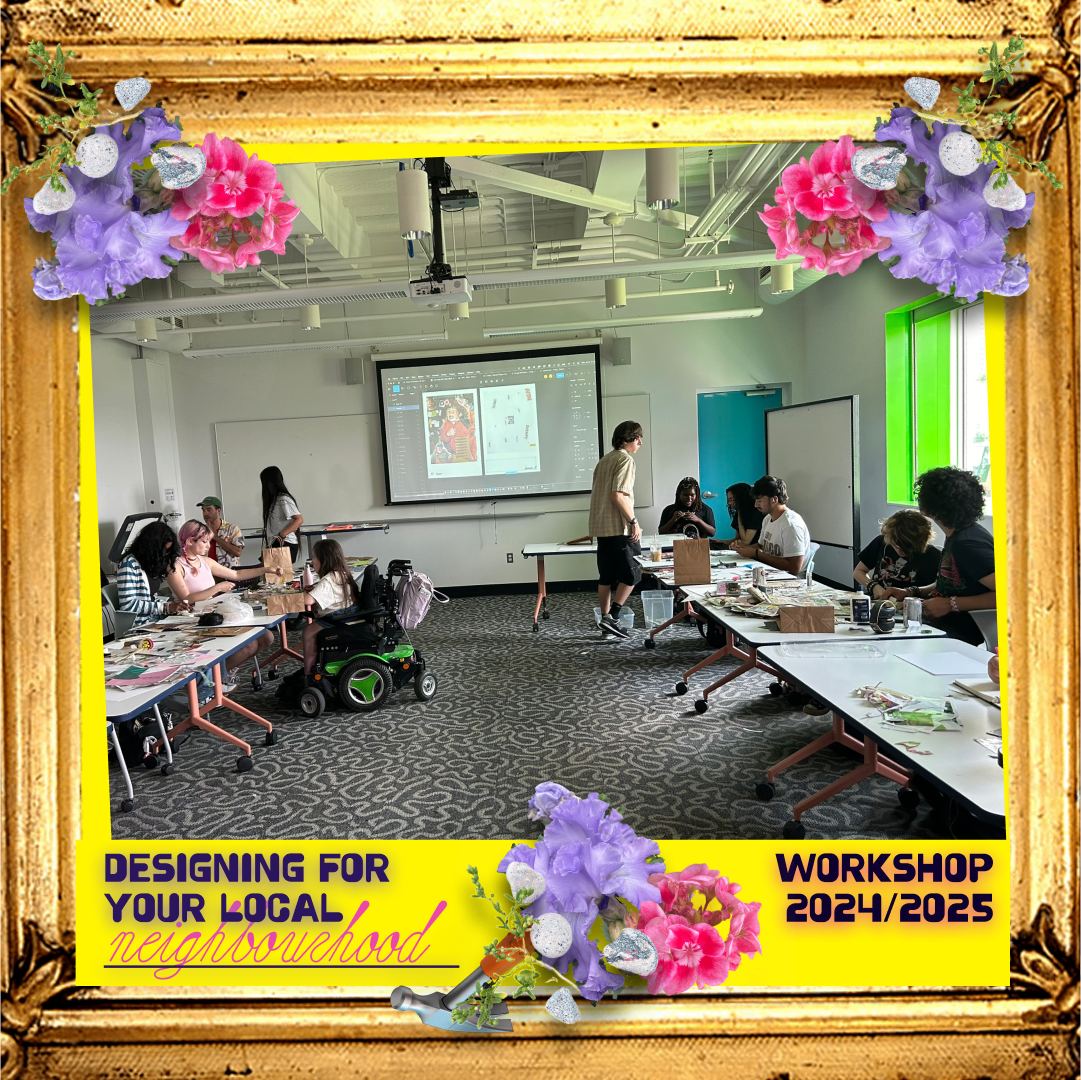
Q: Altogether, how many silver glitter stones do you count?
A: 12